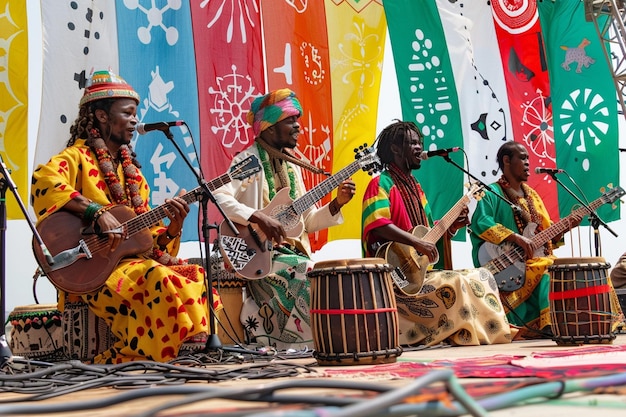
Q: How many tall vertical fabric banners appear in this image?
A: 10